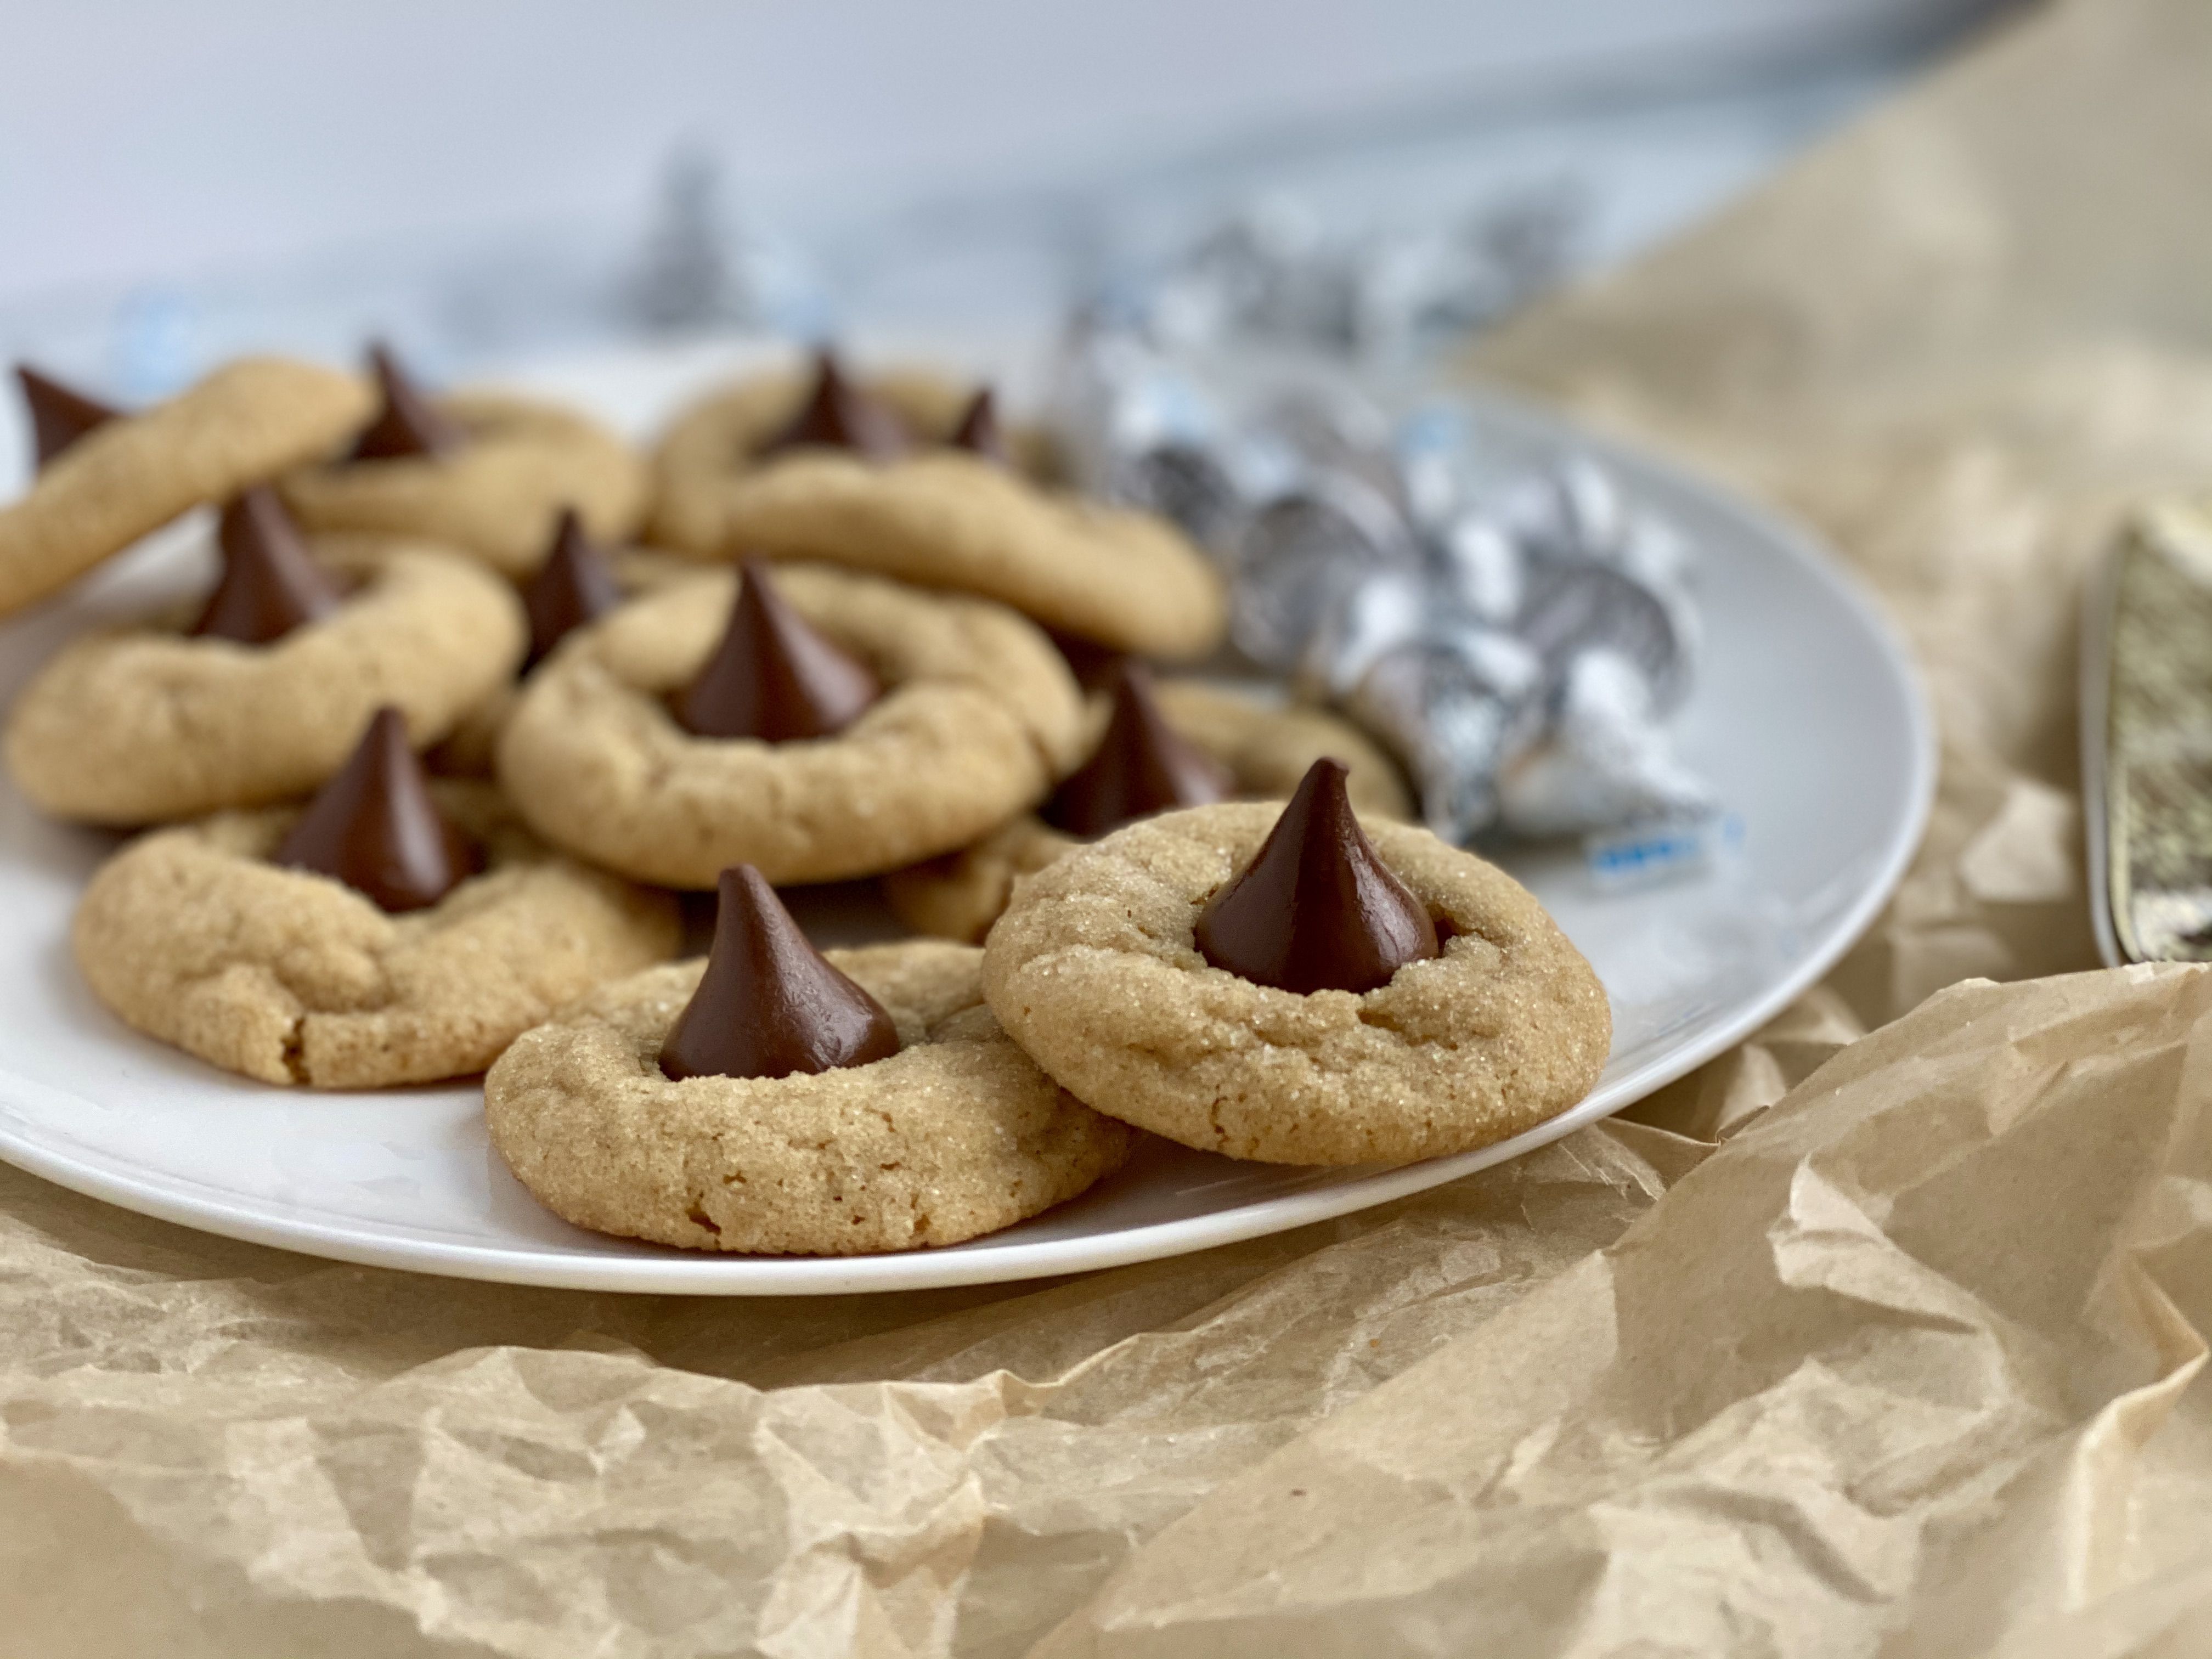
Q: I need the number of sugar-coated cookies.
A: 11